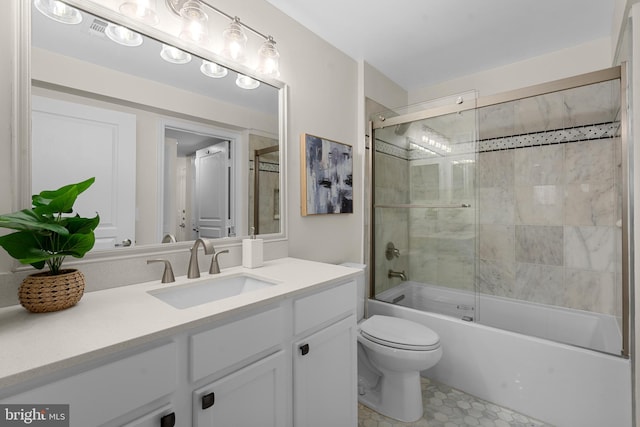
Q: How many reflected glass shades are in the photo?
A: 5